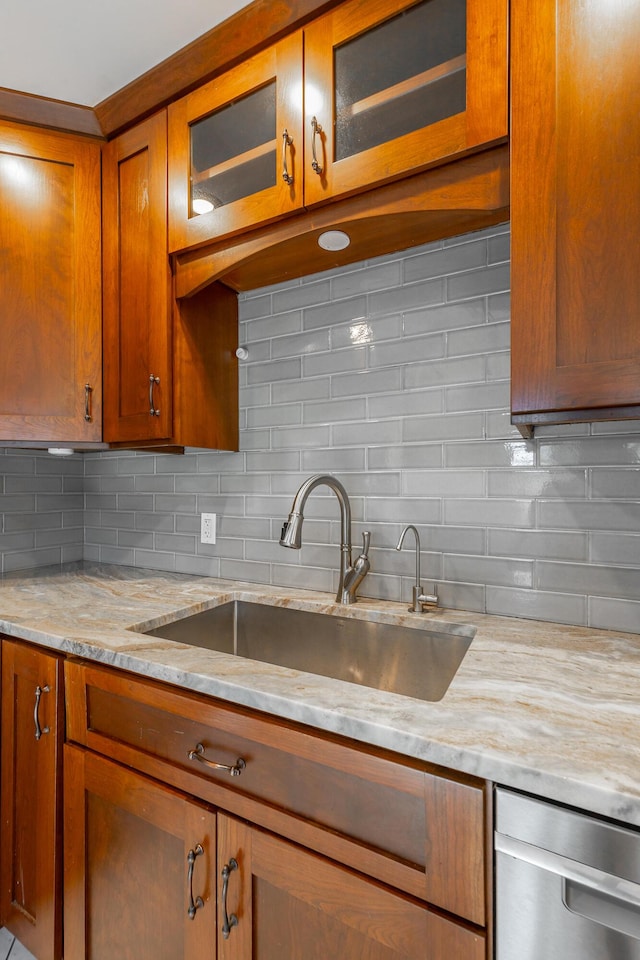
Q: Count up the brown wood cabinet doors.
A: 8